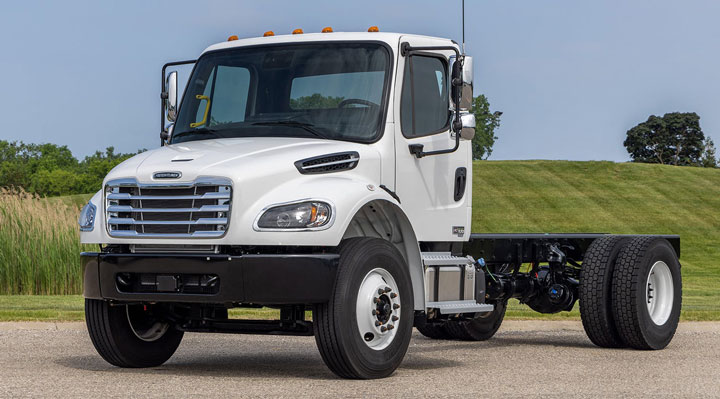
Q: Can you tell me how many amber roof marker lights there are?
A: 5